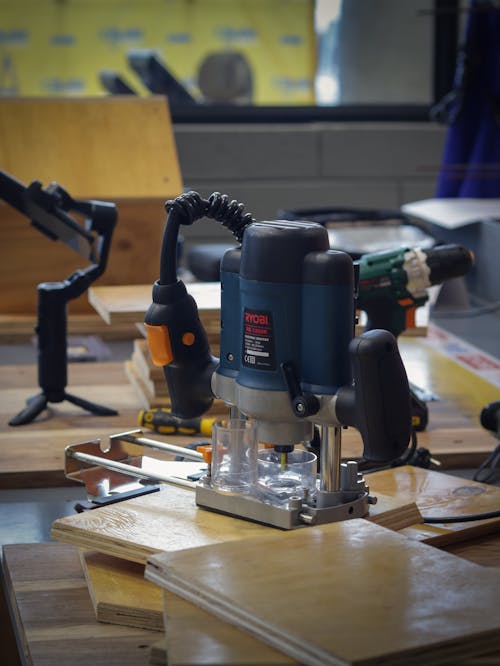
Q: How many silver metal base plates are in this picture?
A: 1